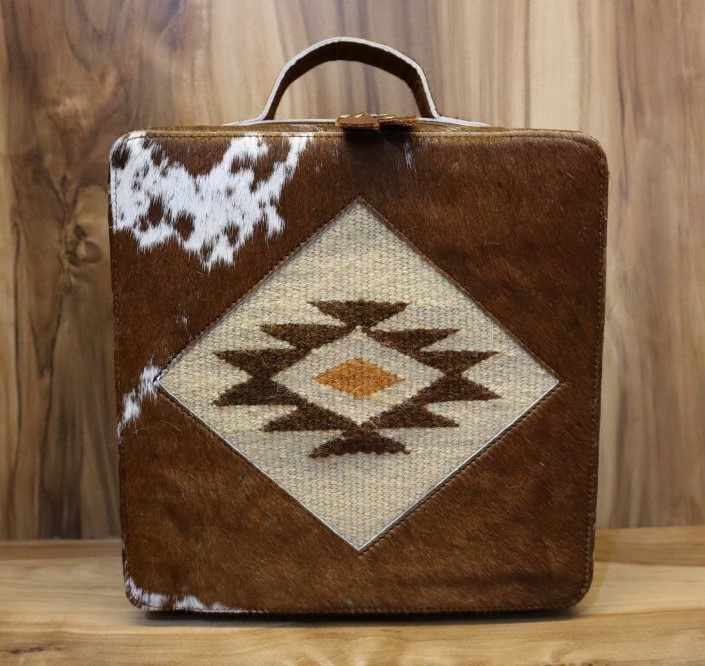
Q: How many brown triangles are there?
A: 10